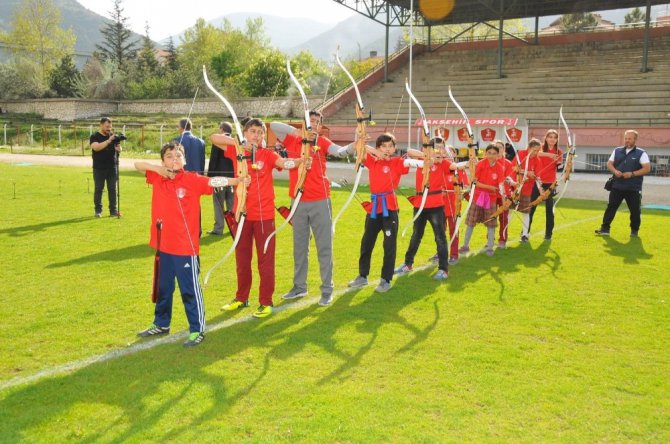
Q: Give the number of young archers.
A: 10